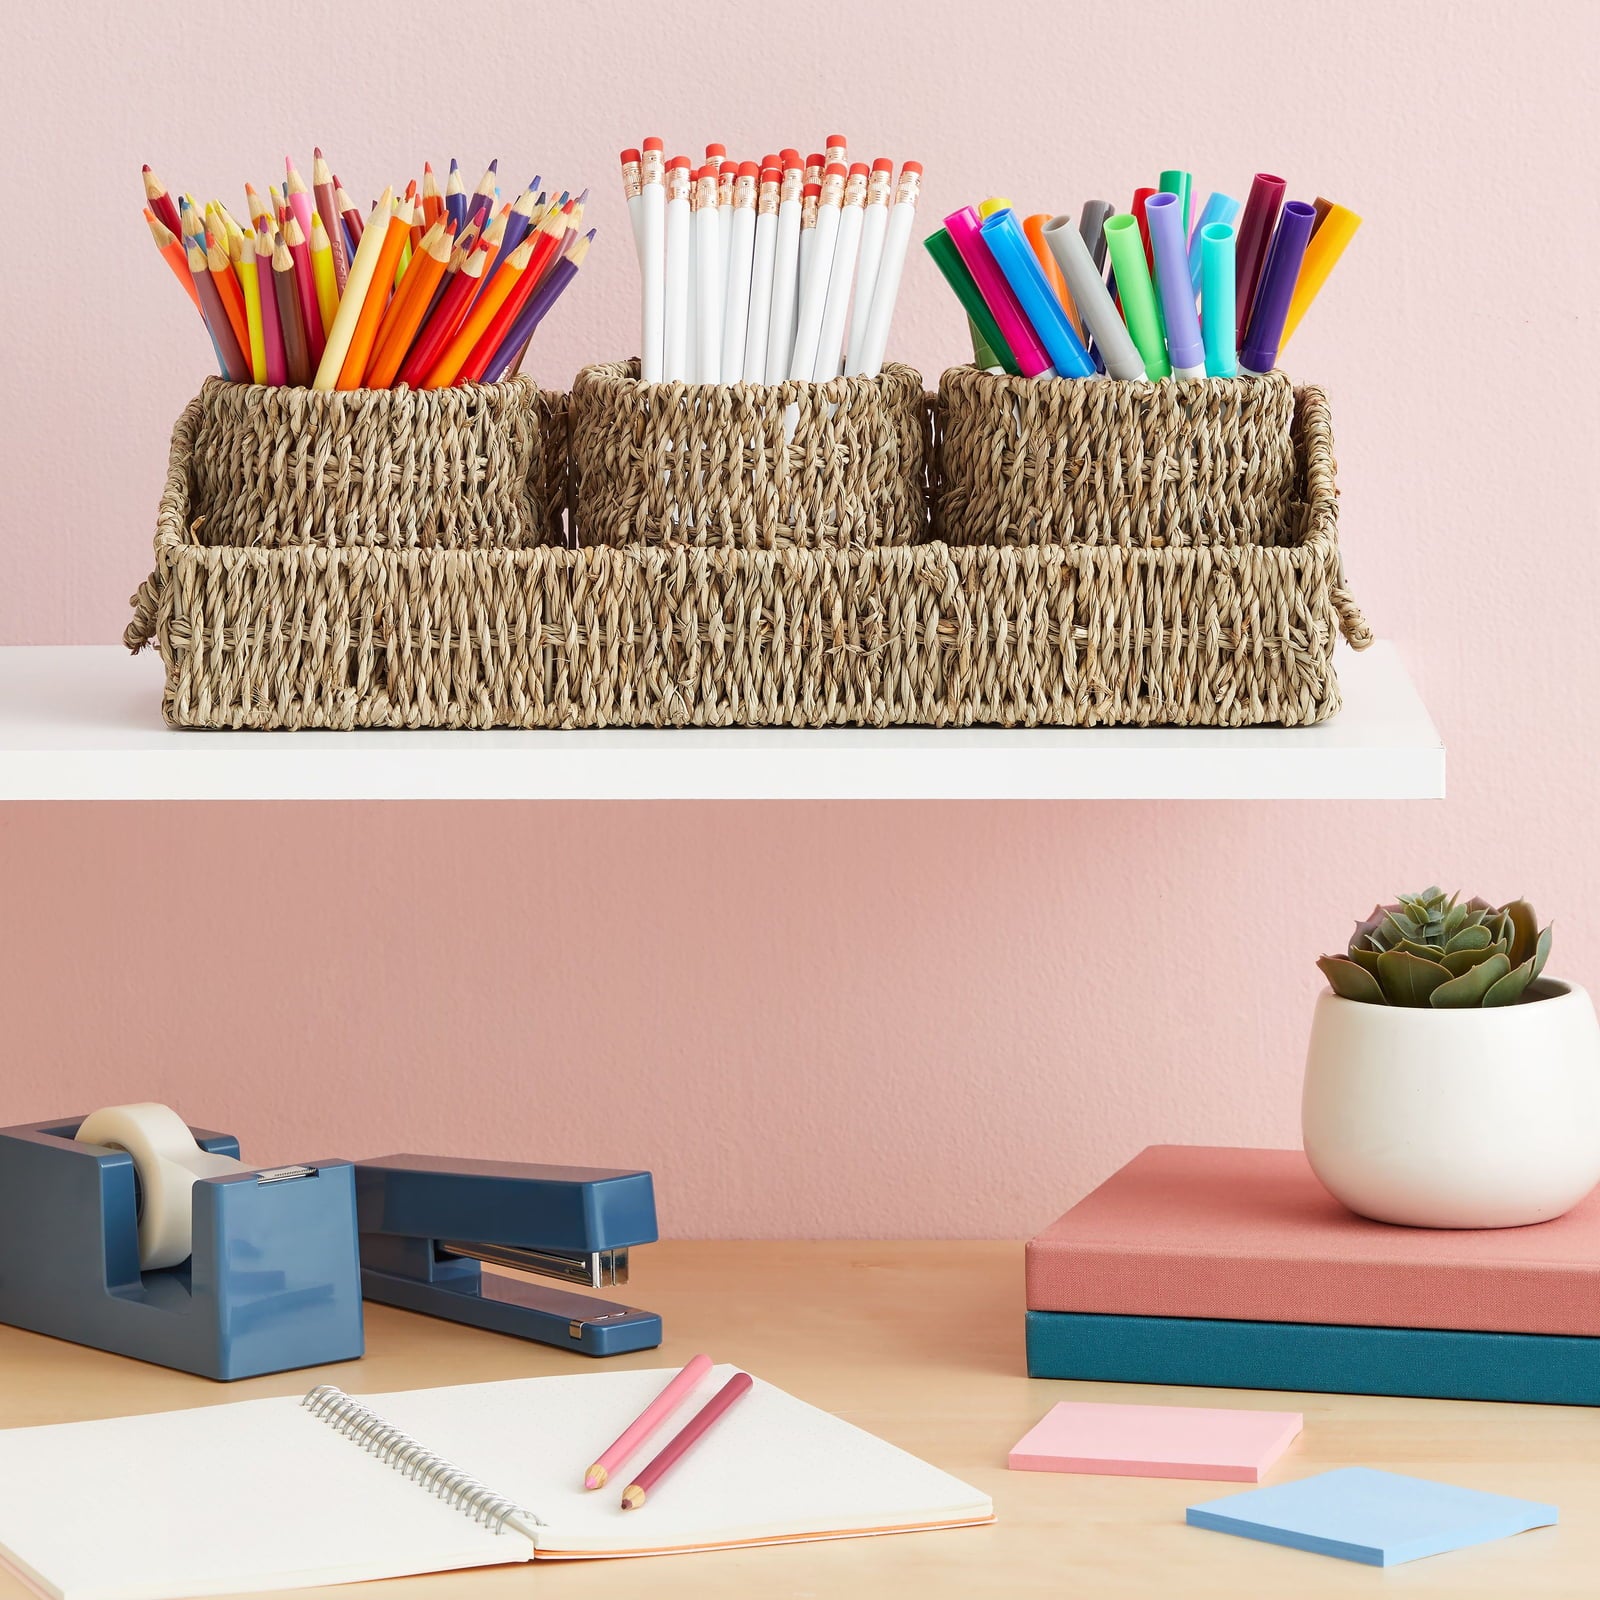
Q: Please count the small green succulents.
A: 1